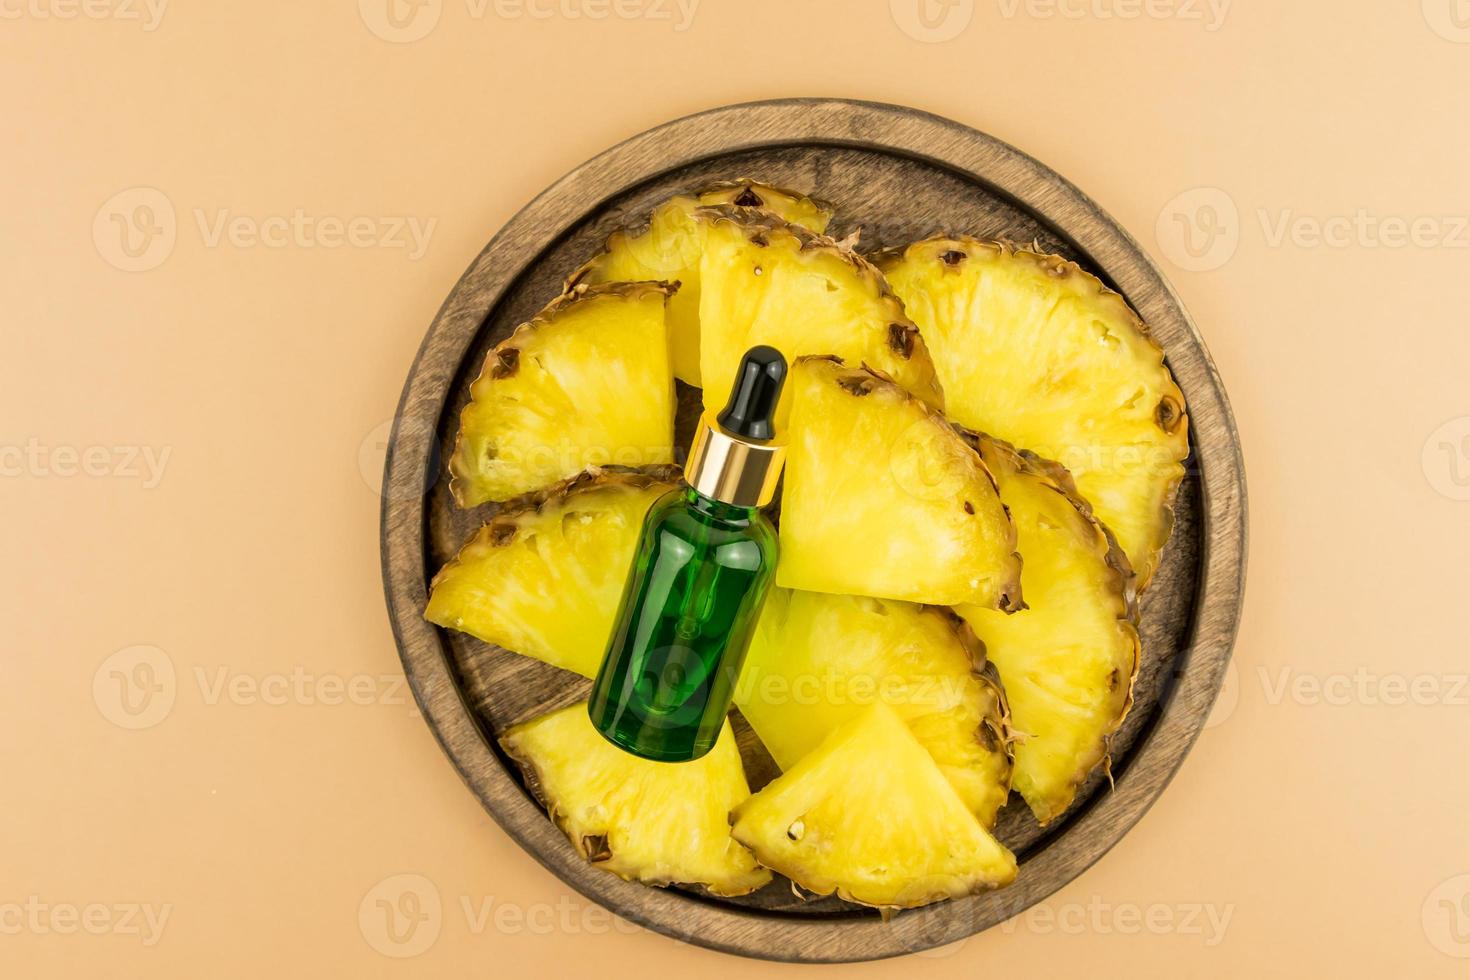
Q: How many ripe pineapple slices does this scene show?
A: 10